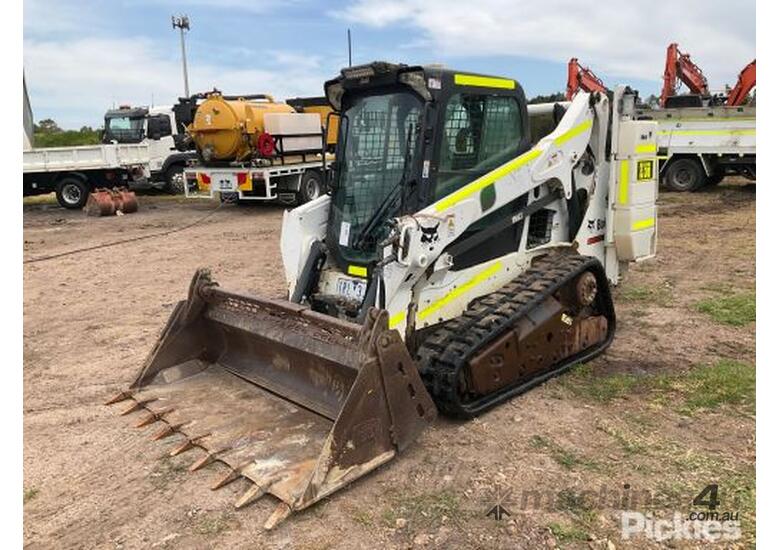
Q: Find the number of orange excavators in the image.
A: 3